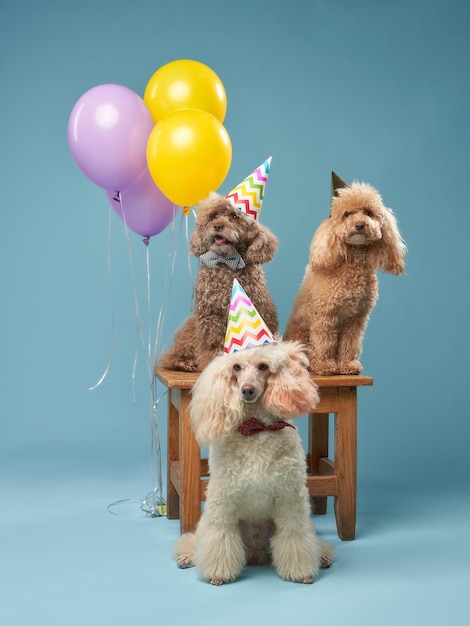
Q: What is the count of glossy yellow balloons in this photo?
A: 2